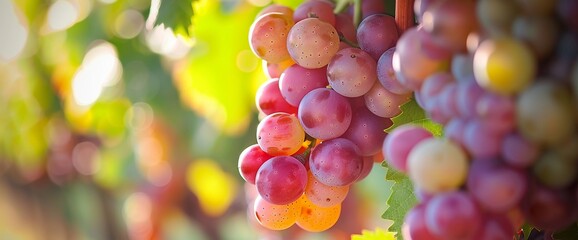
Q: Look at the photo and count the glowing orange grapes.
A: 2